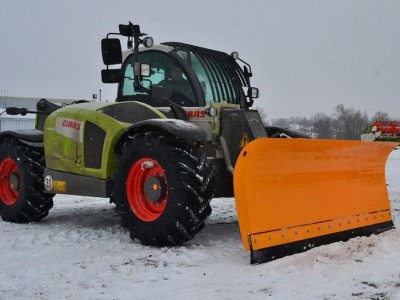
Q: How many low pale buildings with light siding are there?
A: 1